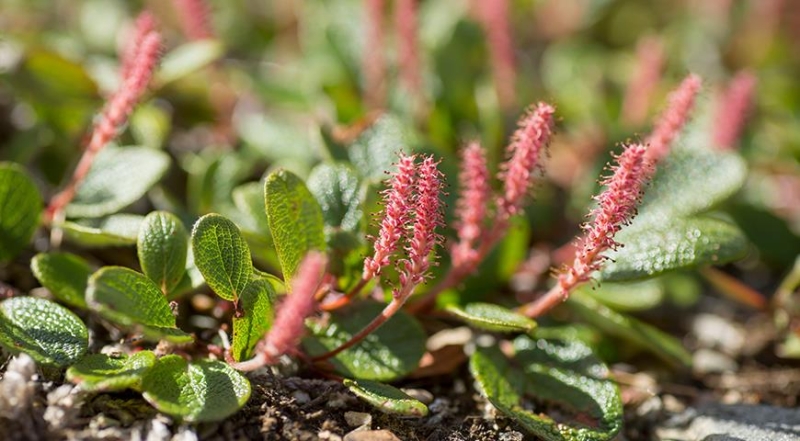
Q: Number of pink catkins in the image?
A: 15